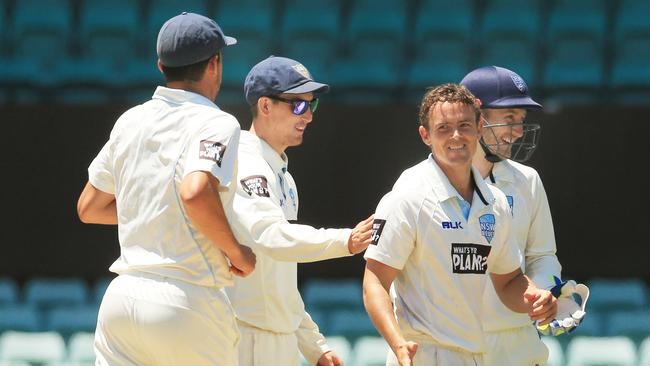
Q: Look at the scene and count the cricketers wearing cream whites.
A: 4